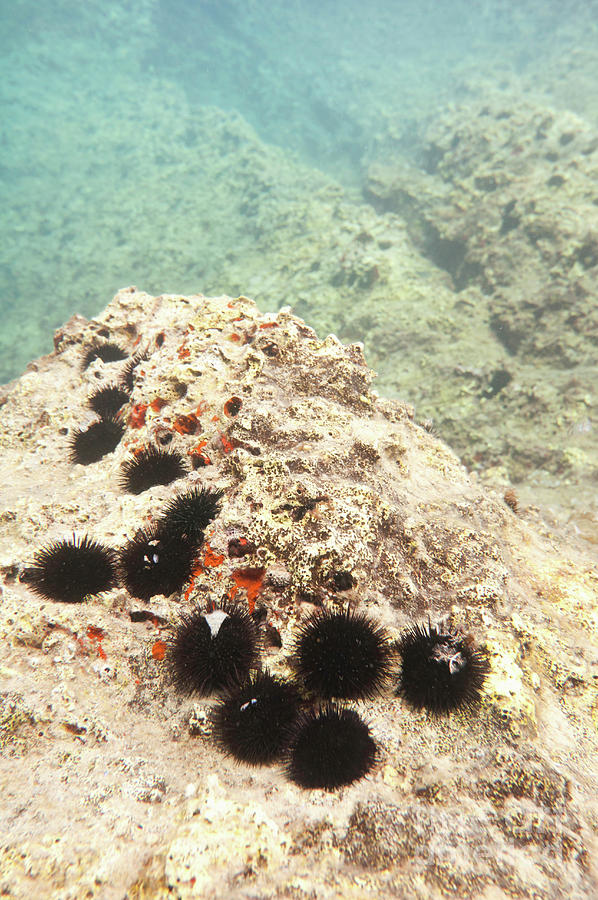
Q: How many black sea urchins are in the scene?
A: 13